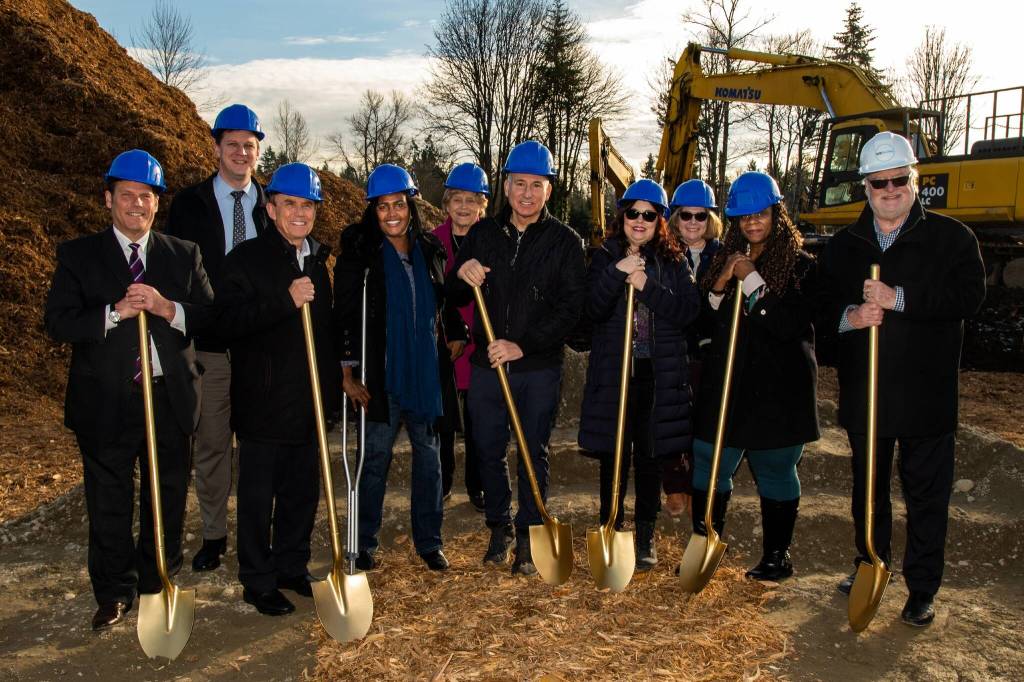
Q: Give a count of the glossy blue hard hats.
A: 9